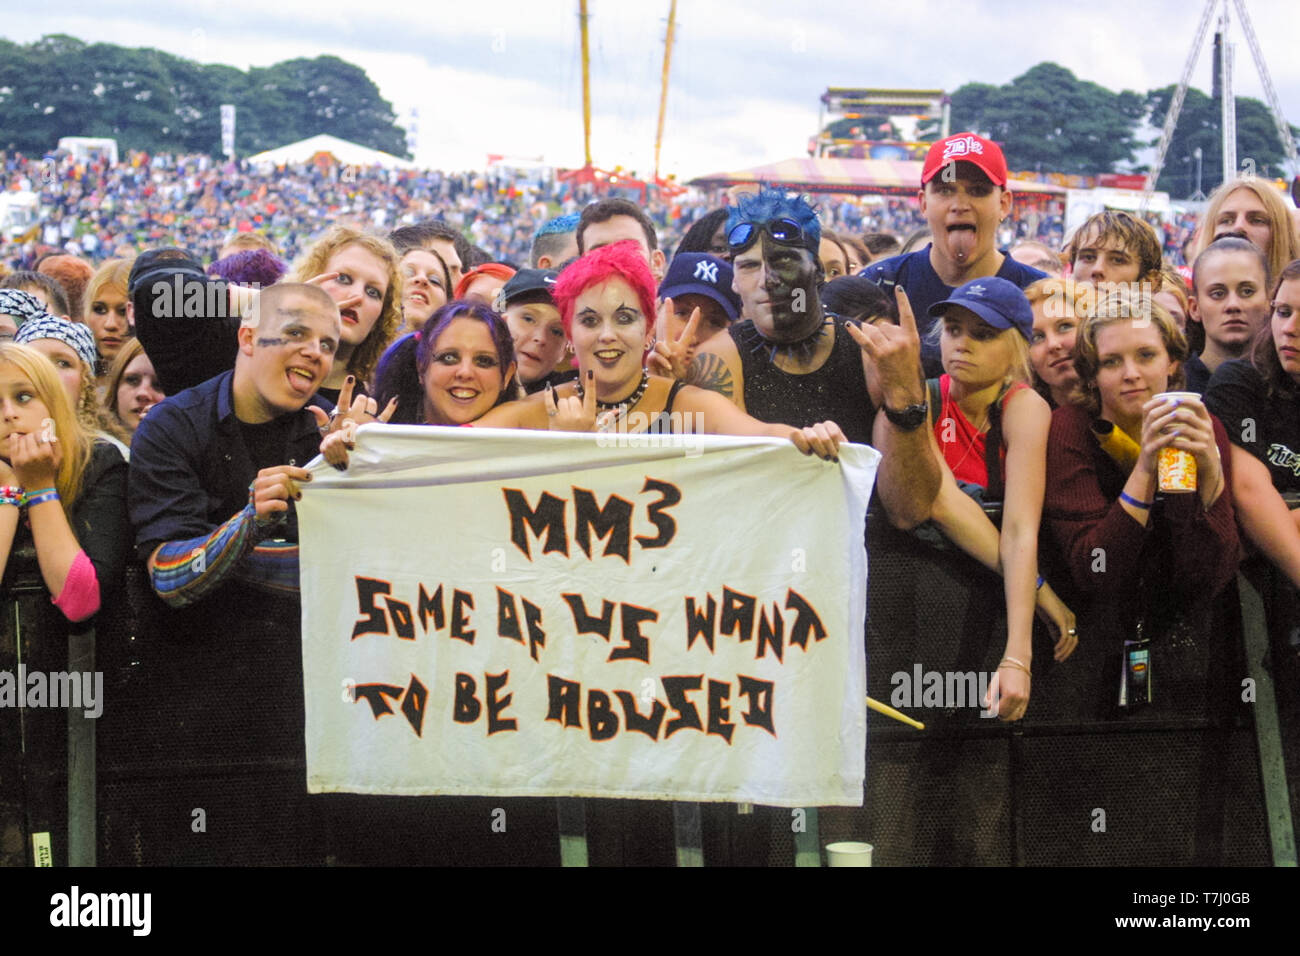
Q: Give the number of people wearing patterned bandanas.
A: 2